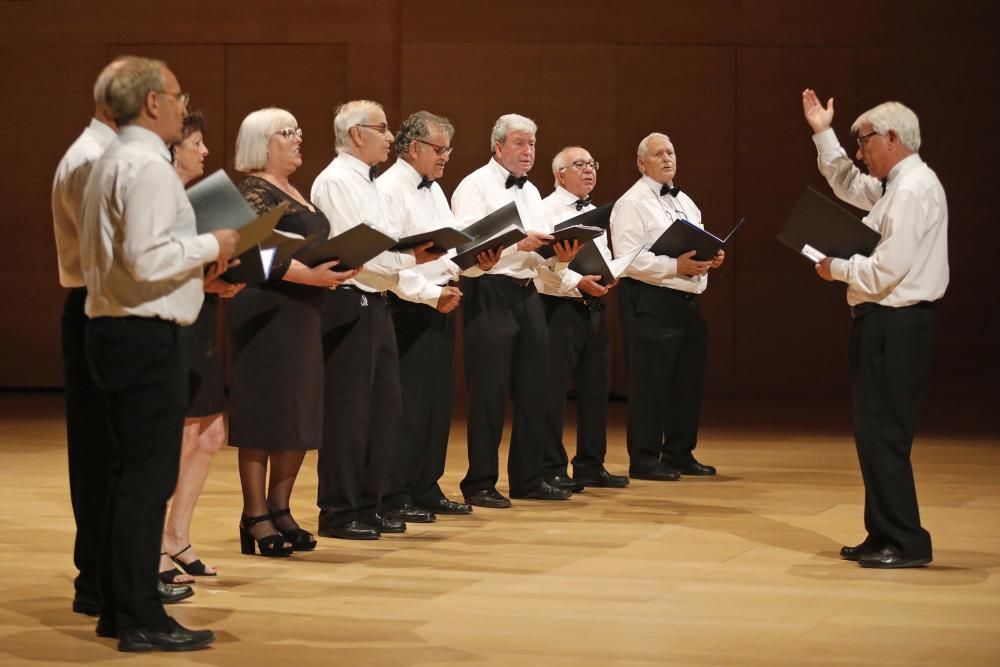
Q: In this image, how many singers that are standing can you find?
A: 9